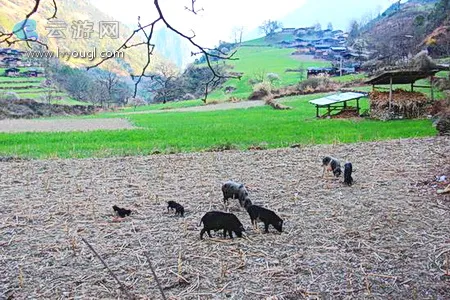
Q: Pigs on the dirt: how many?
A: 7